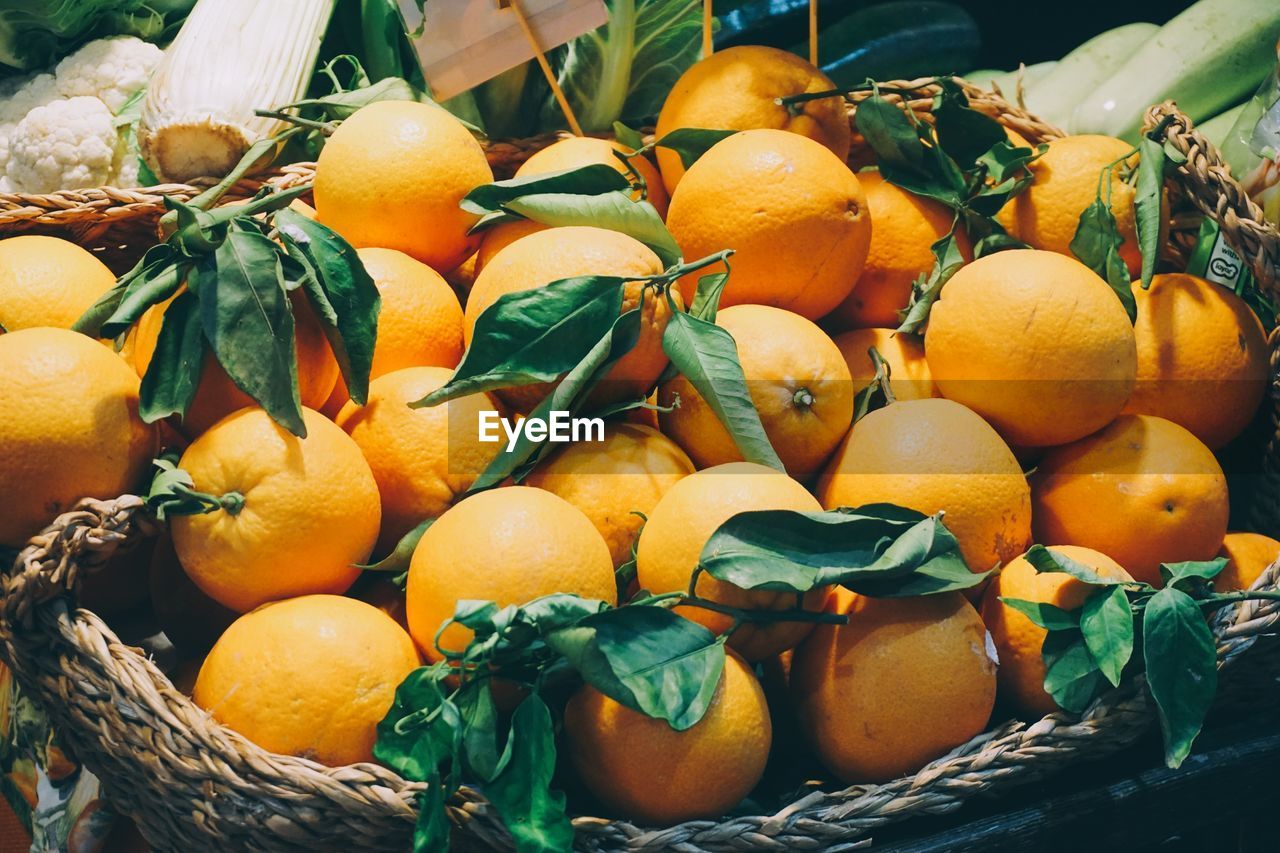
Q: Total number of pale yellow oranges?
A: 0